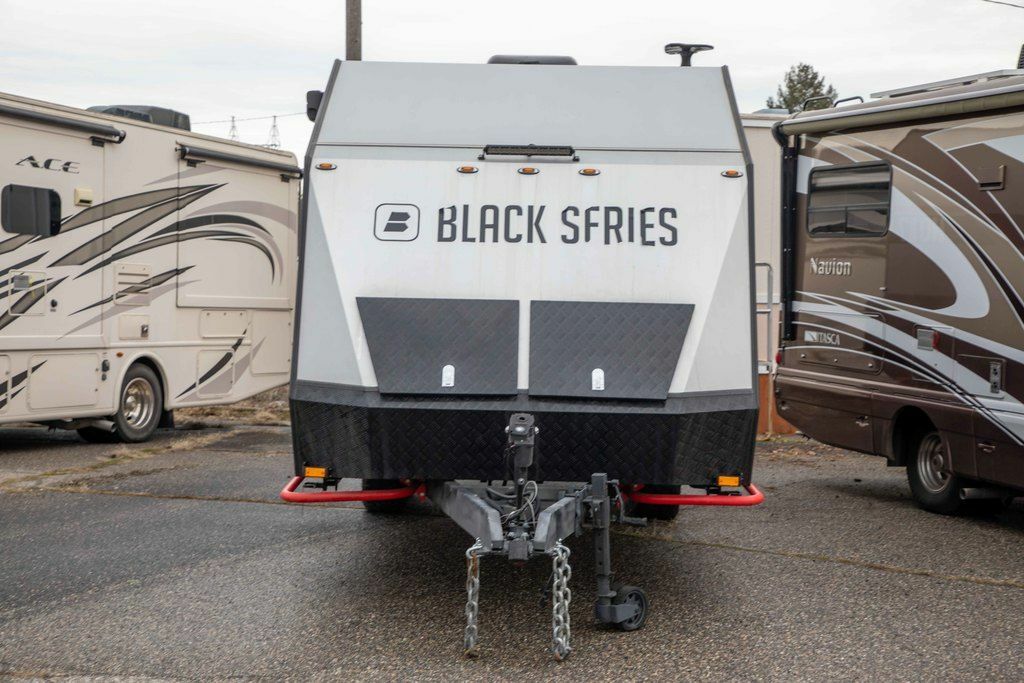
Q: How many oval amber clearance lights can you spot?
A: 5